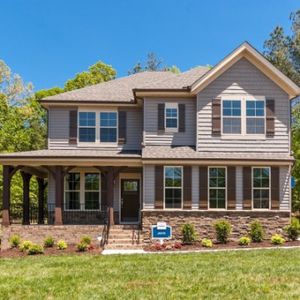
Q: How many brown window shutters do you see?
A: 12